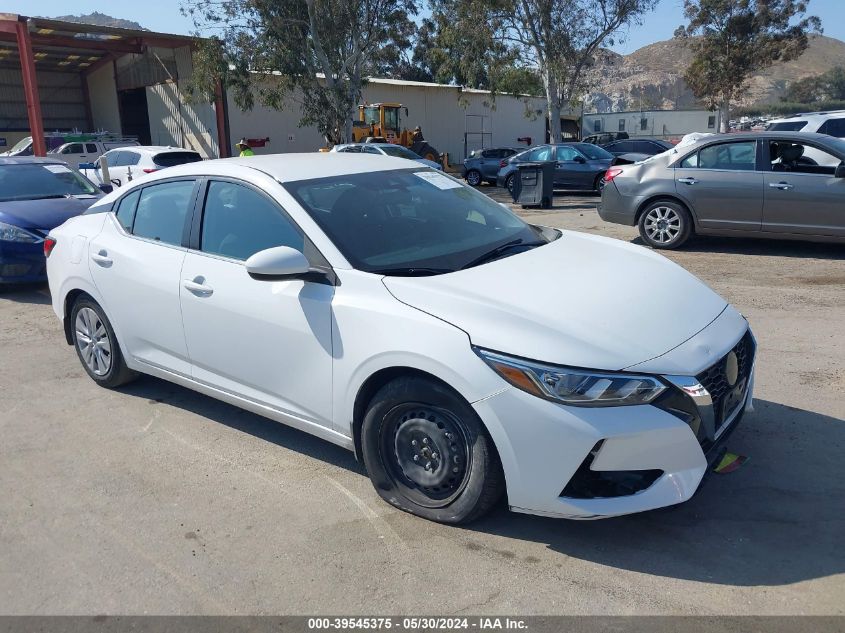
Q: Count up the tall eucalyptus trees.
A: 3